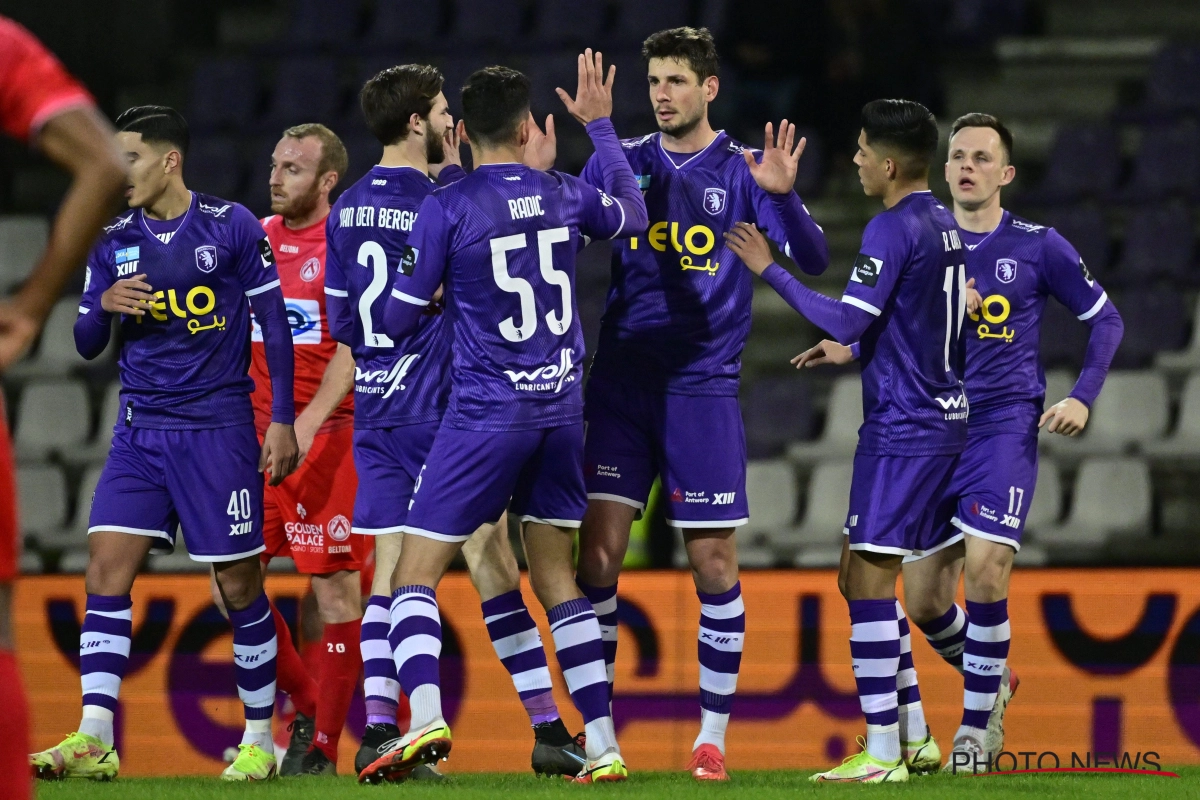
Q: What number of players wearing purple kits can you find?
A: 6